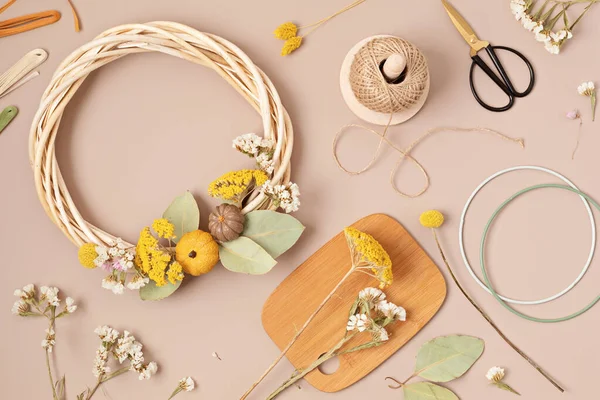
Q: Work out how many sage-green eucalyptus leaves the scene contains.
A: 6